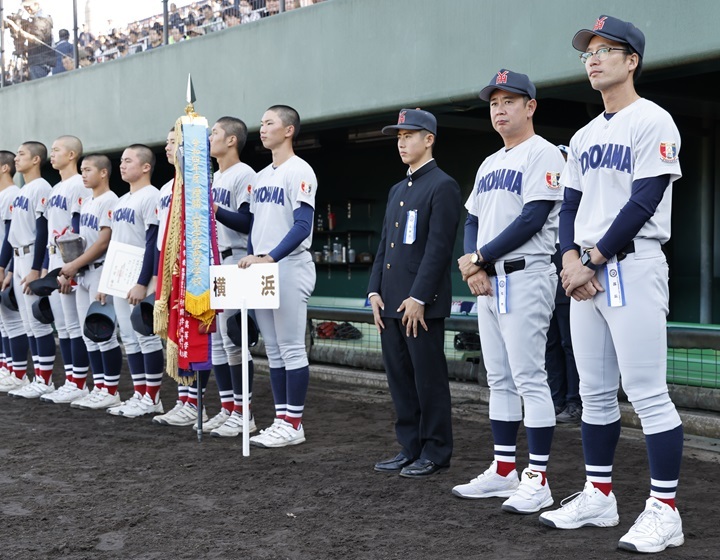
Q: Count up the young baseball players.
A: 8